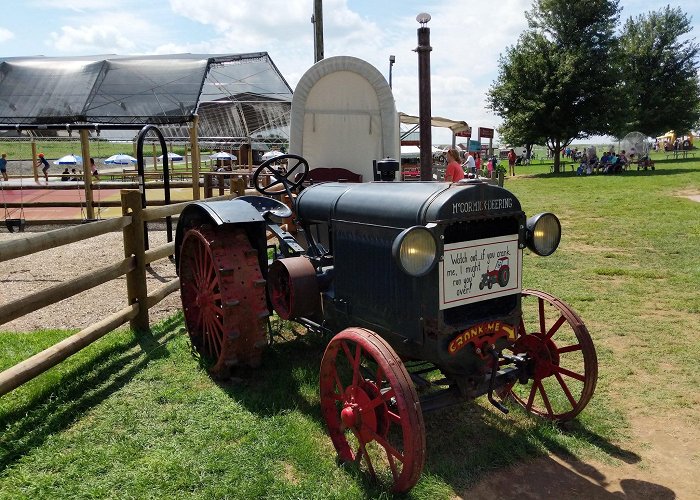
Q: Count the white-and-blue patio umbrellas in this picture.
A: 5